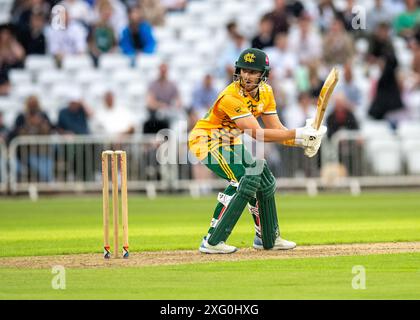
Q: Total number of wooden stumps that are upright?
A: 3